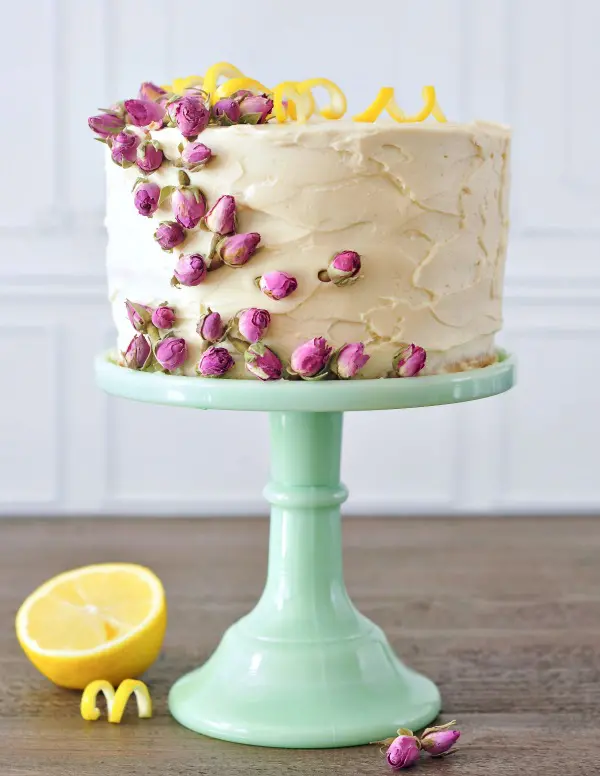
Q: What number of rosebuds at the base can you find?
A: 2